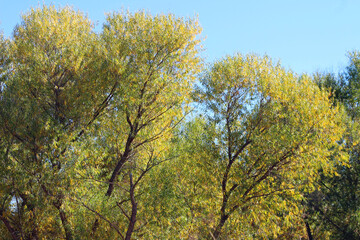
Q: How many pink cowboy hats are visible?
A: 0